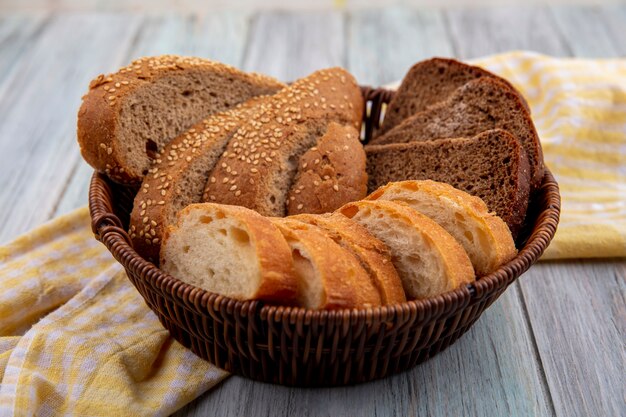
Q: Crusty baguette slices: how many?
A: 5